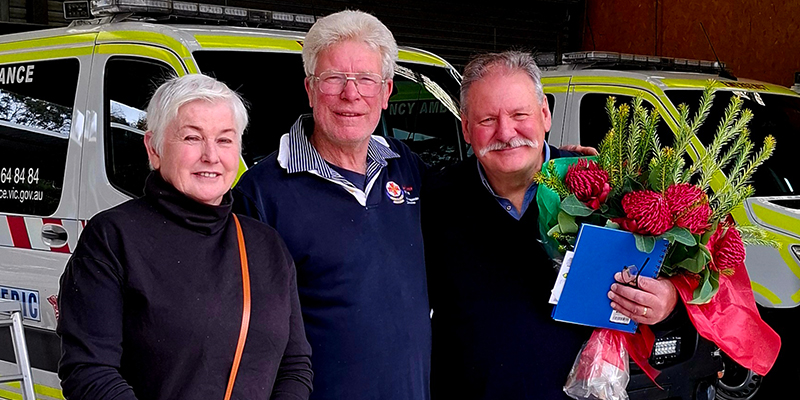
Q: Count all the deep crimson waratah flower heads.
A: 4